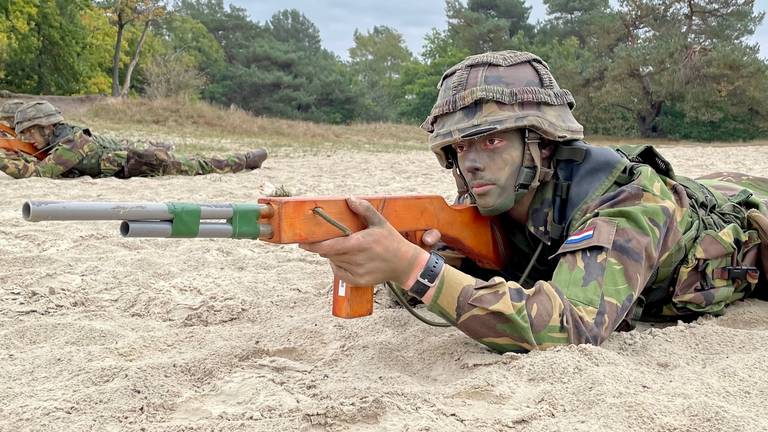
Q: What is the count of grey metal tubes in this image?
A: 2